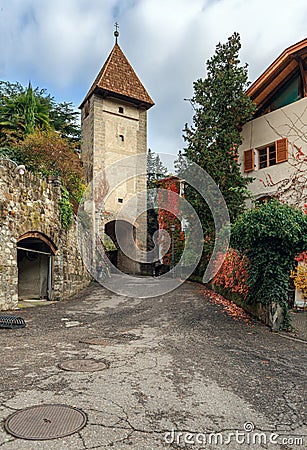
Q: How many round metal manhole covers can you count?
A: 2